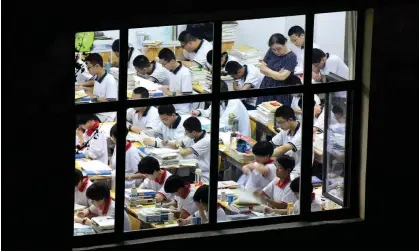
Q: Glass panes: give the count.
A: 8